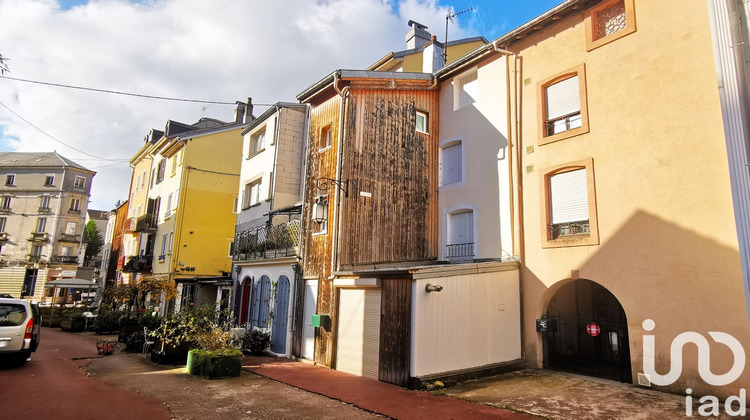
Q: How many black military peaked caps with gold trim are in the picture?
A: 0